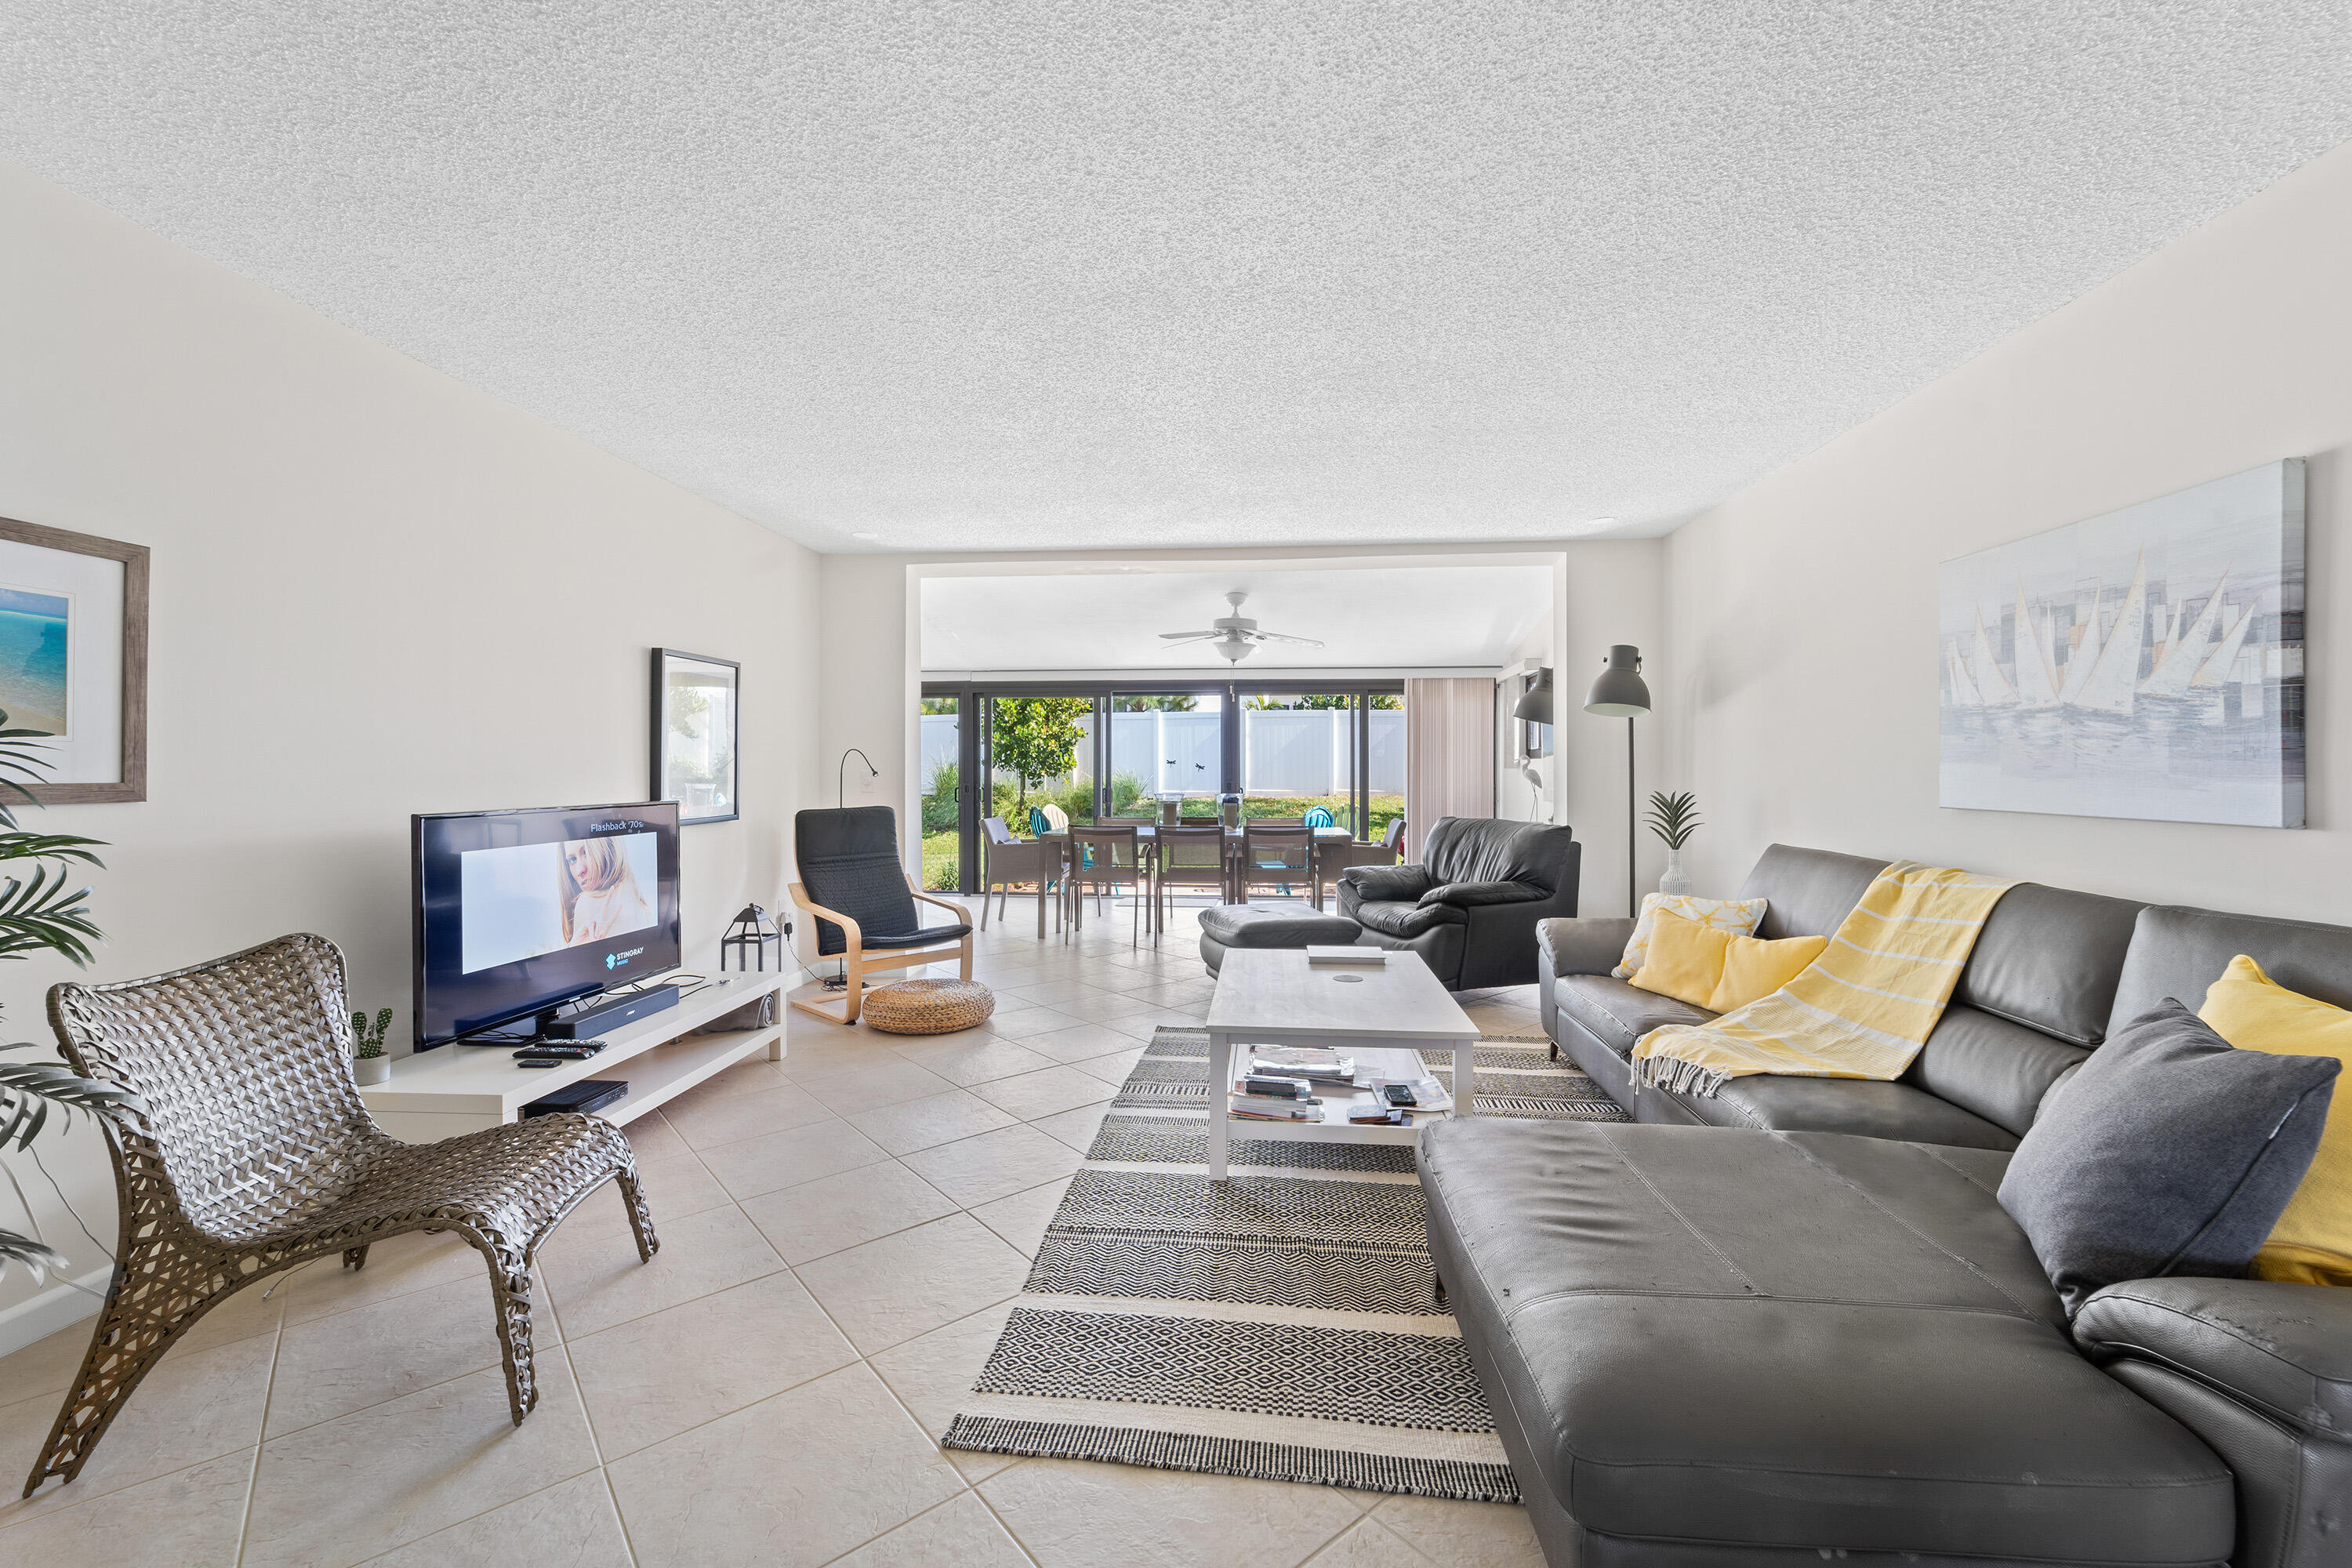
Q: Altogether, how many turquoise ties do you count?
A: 0